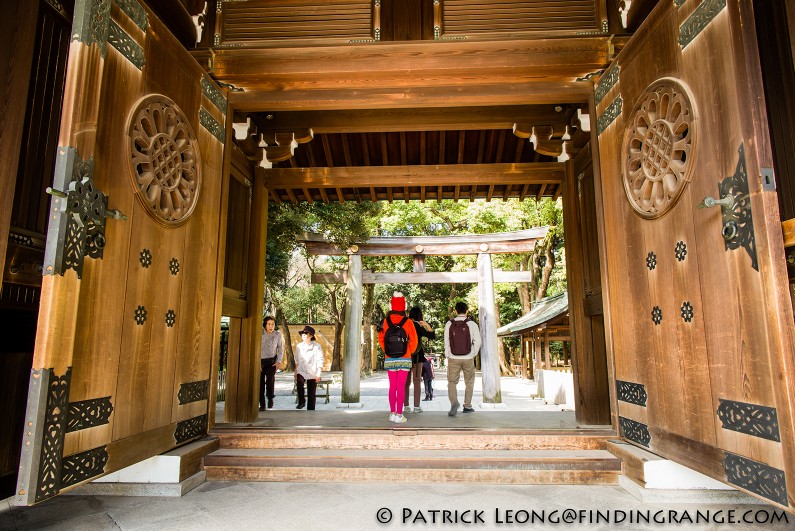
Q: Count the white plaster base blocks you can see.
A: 2